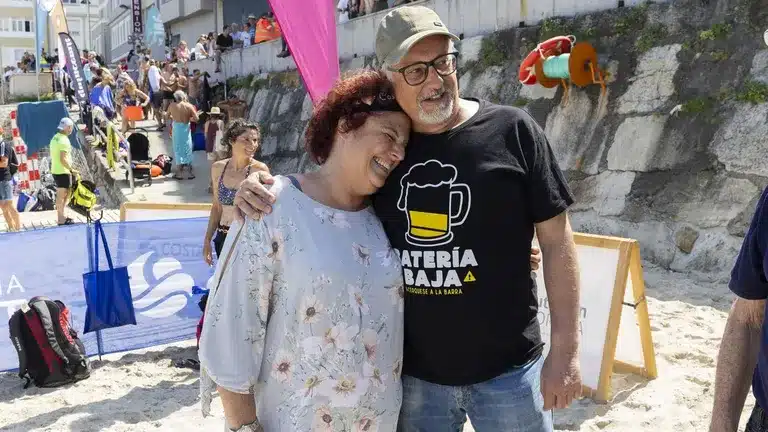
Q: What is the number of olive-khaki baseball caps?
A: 1